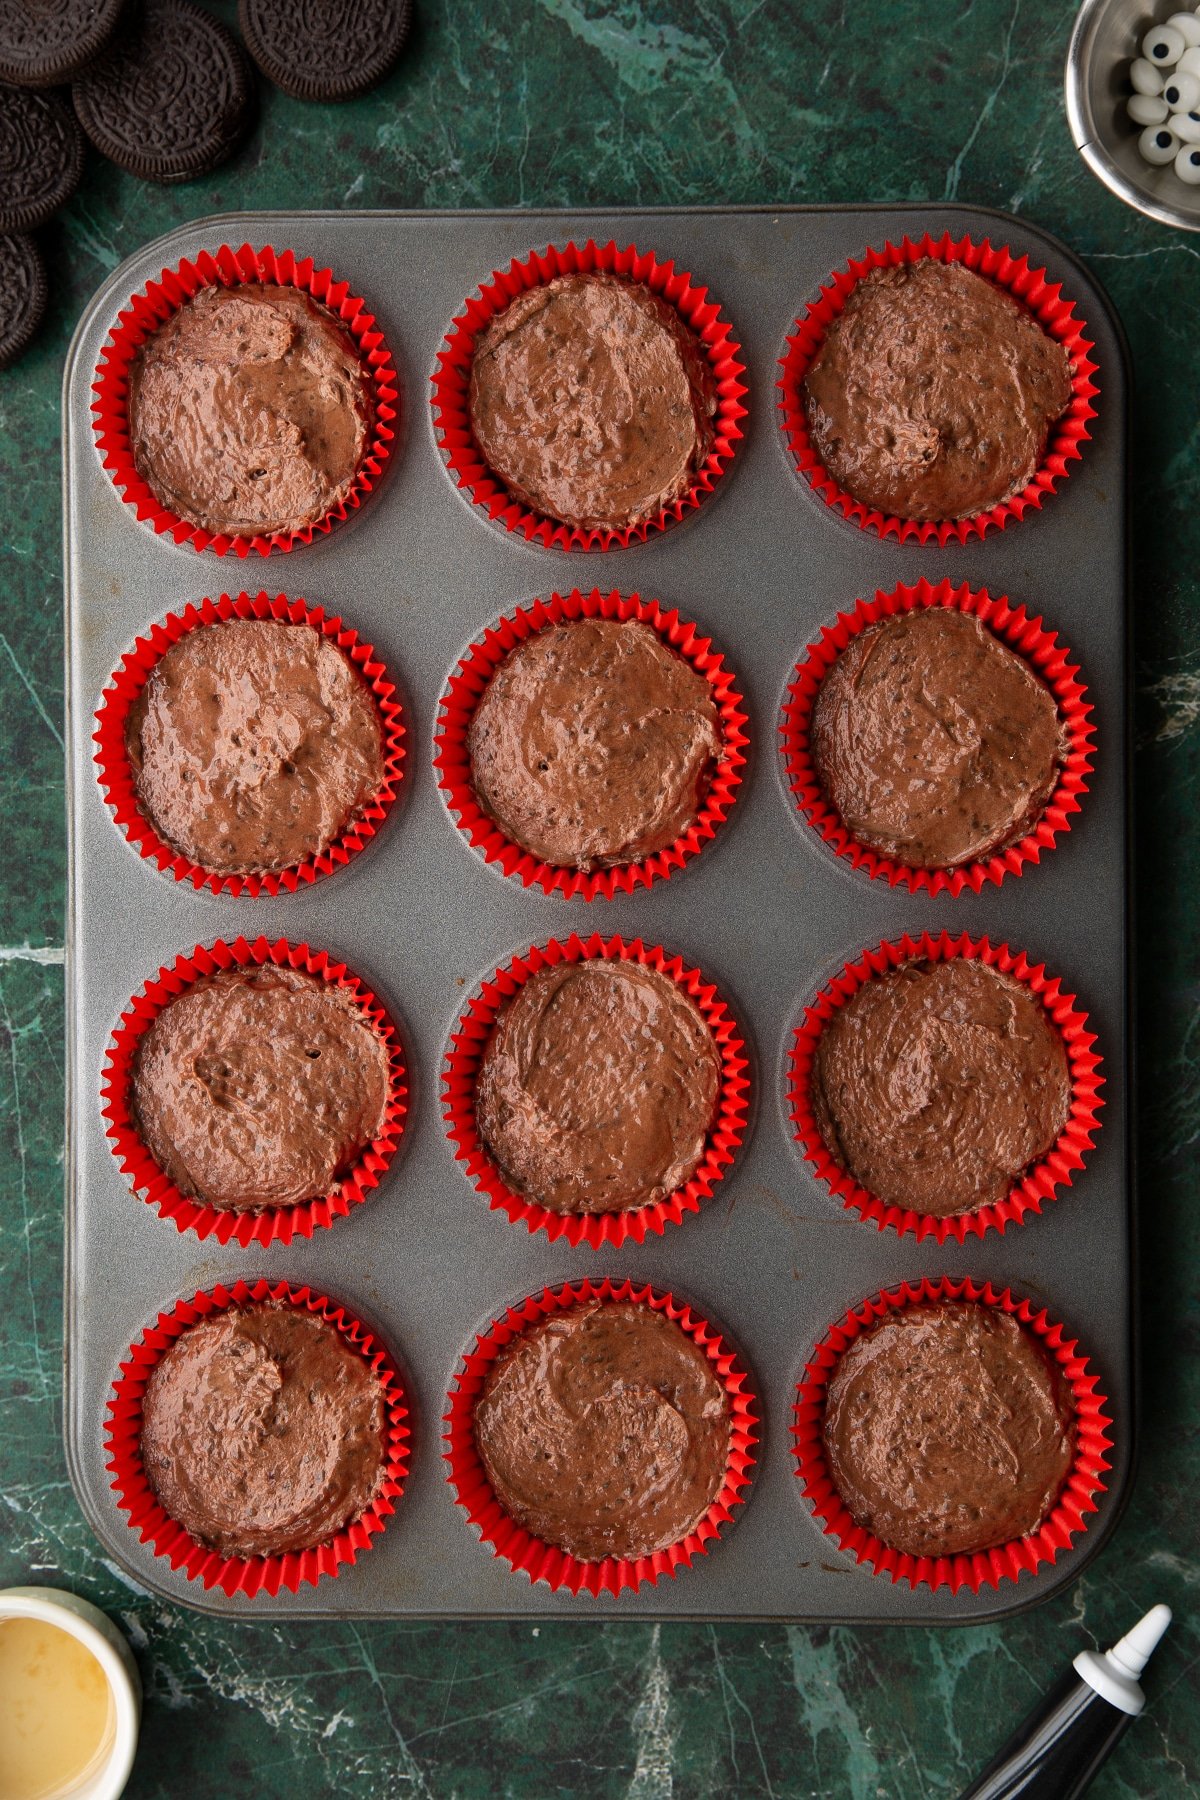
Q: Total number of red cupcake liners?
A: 12